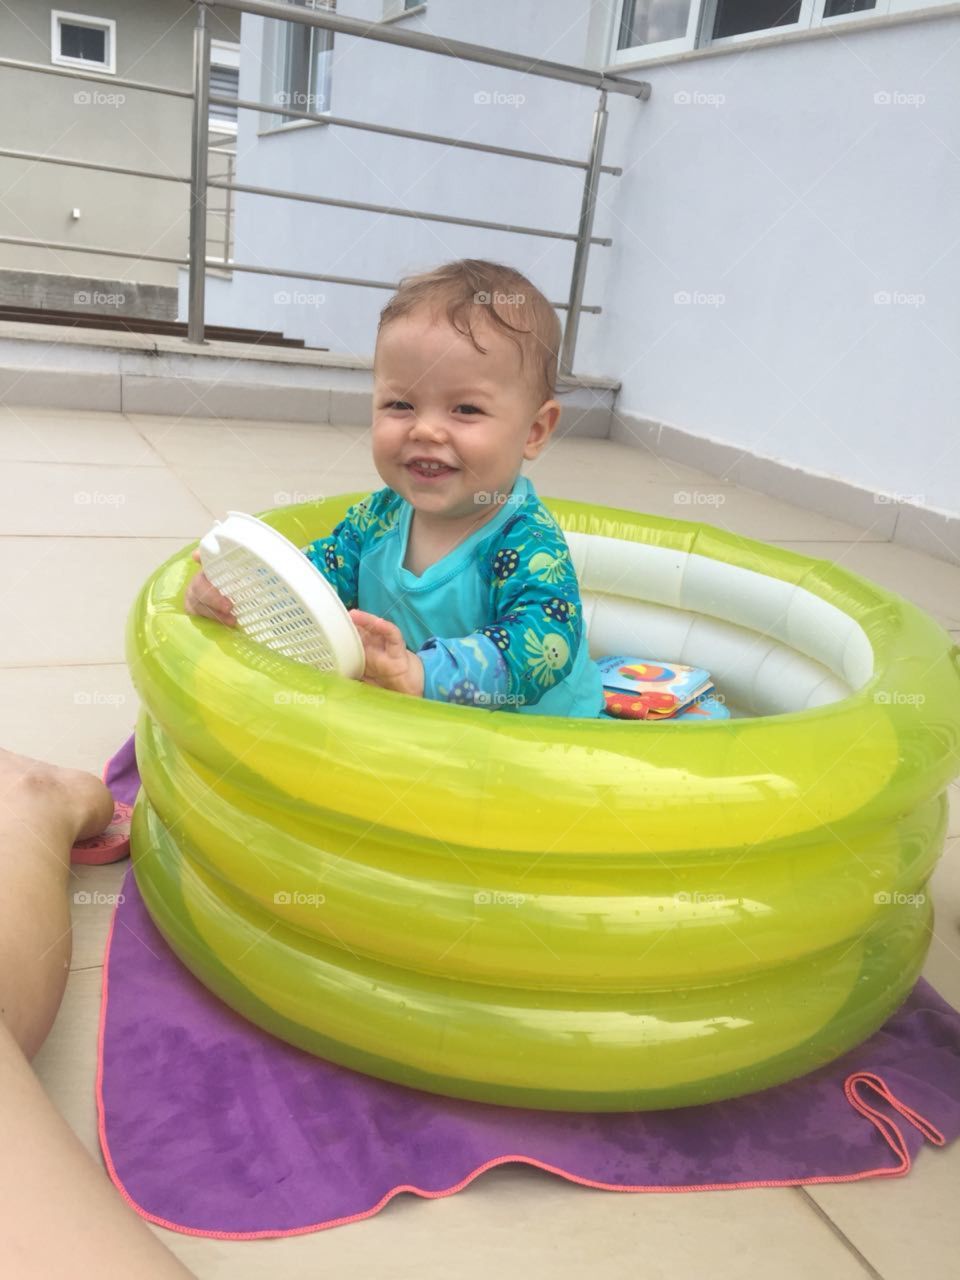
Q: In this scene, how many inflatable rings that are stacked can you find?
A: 3